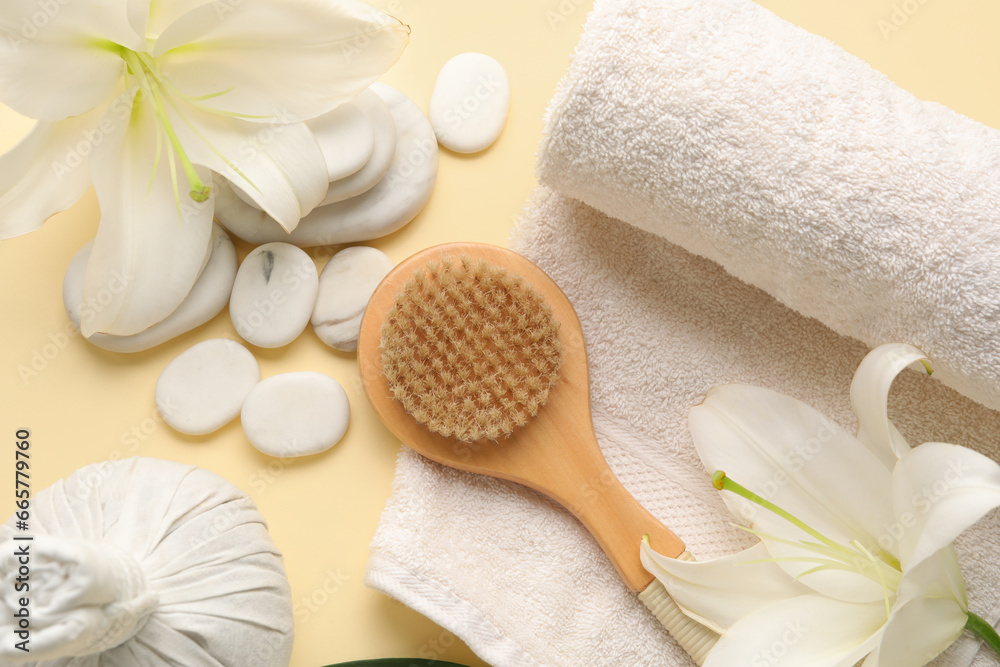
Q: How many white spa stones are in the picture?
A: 9